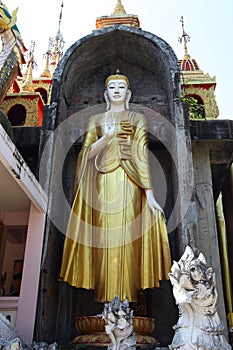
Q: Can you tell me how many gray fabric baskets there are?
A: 0